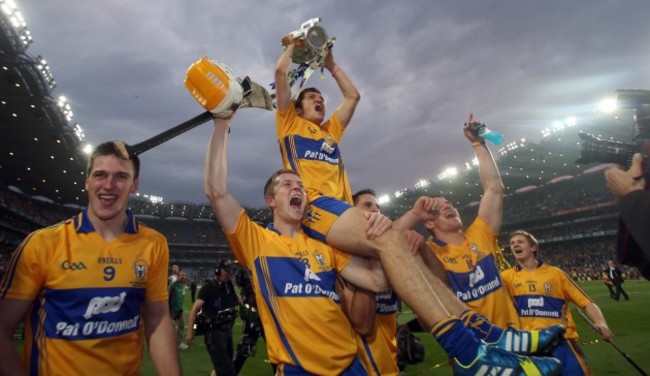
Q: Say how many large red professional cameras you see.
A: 0